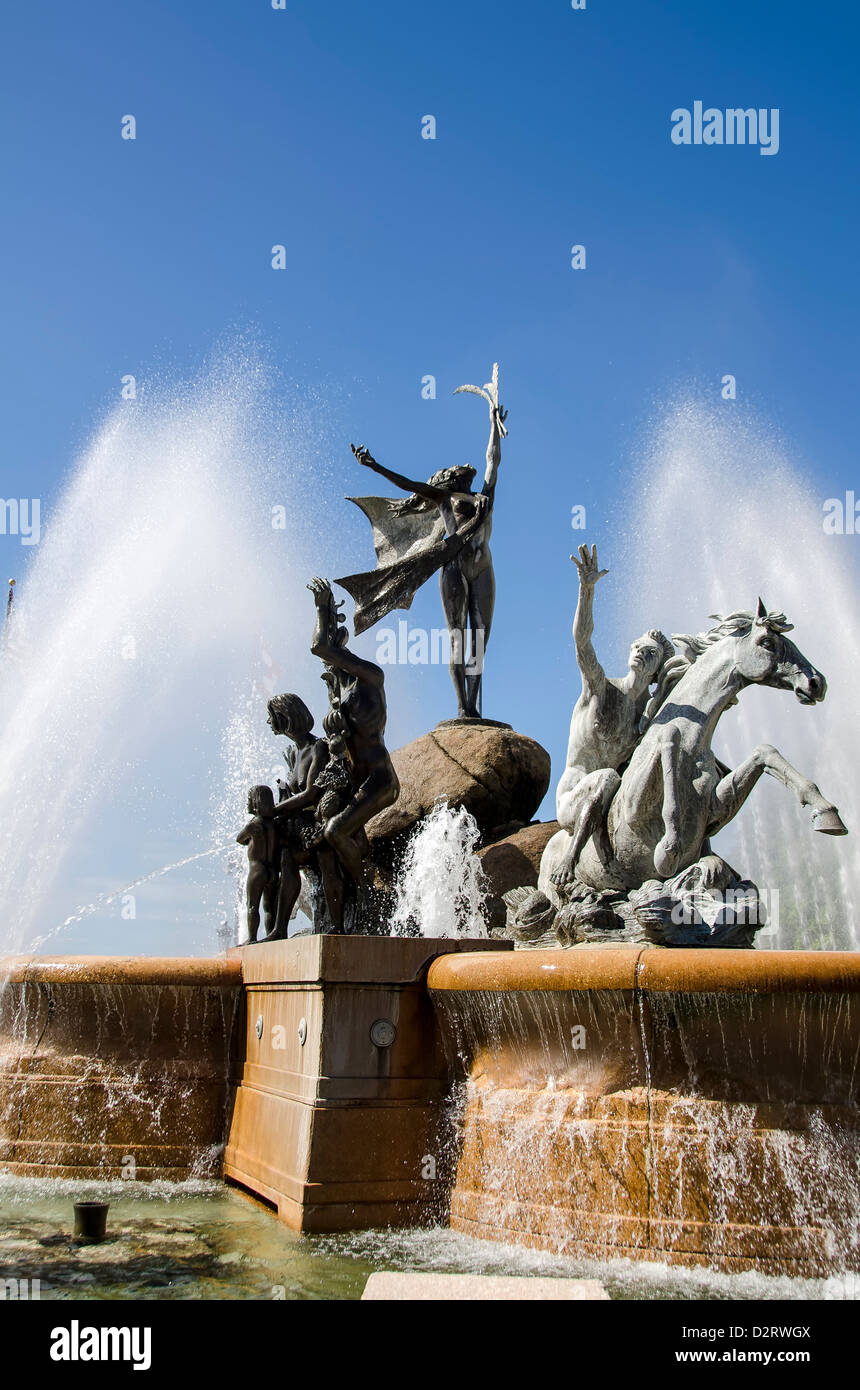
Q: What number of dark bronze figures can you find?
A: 4